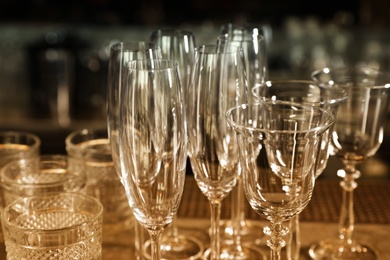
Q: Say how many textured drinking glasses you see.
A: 4